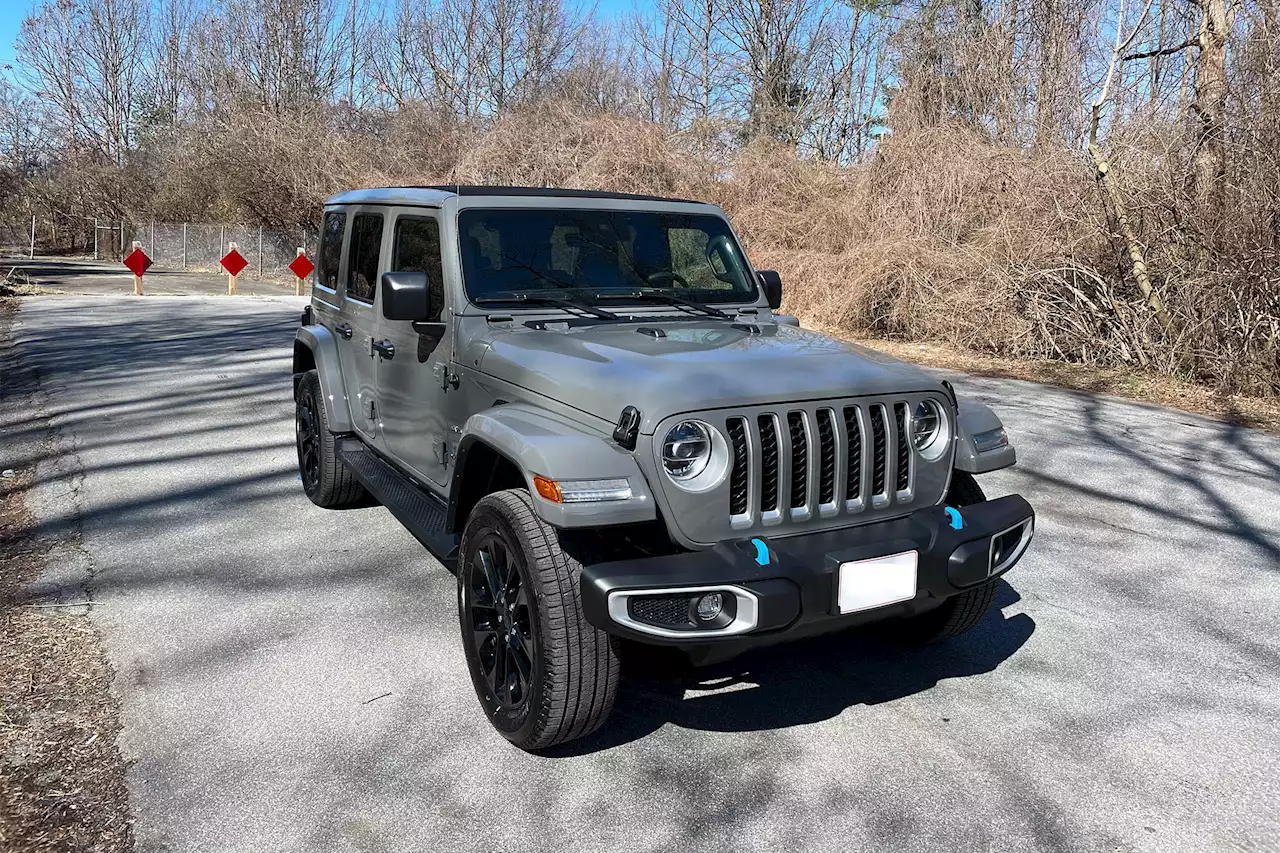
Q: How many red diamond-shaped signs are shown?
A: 3